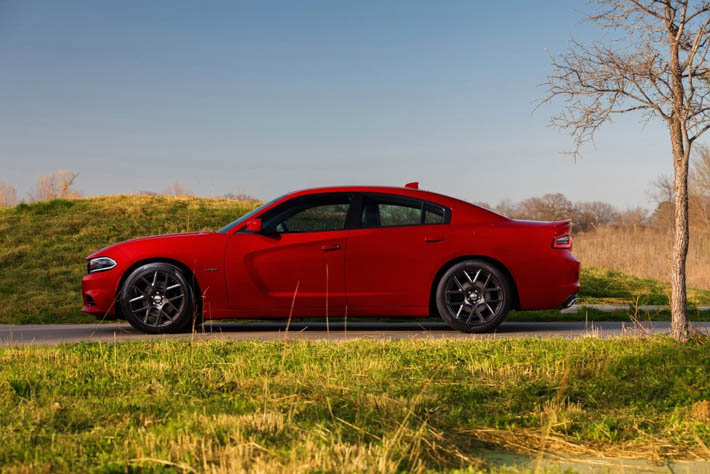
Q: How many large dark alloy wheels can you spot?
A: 2